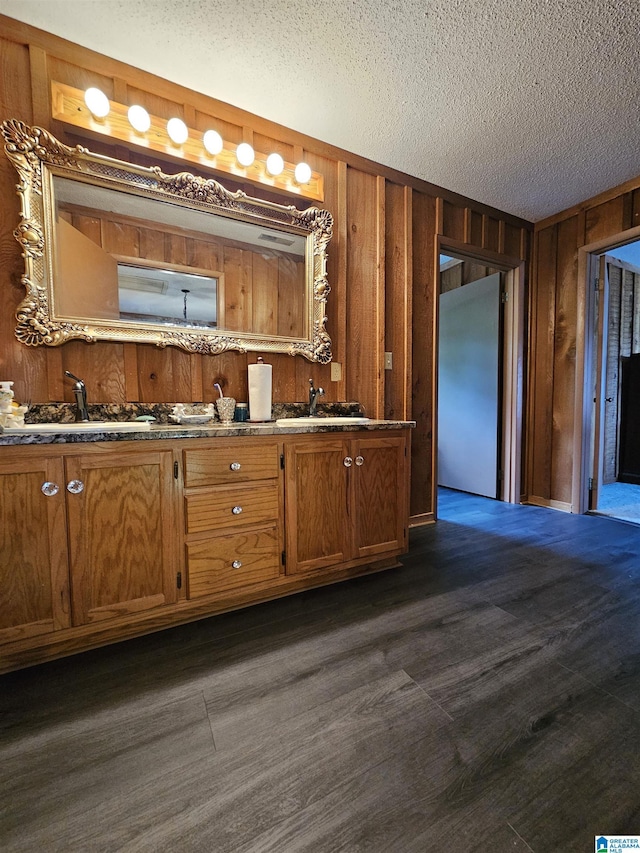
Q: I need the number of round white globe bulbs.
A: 7